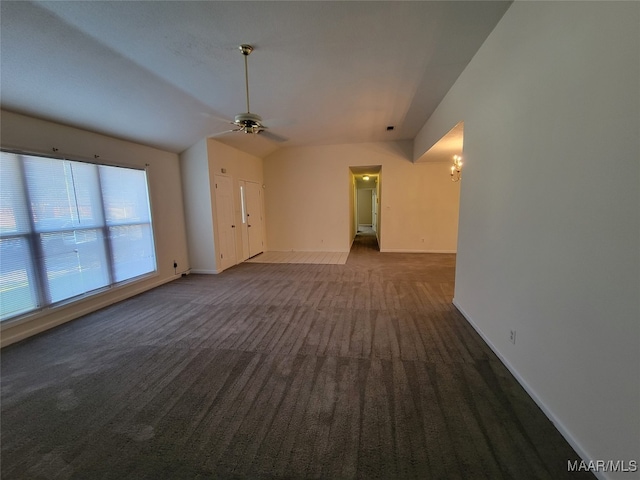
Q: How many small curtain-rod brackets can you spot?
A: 3